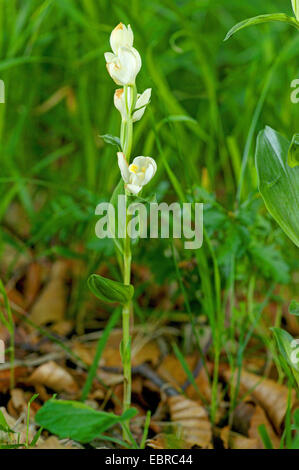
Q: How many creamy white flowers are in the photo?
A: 4